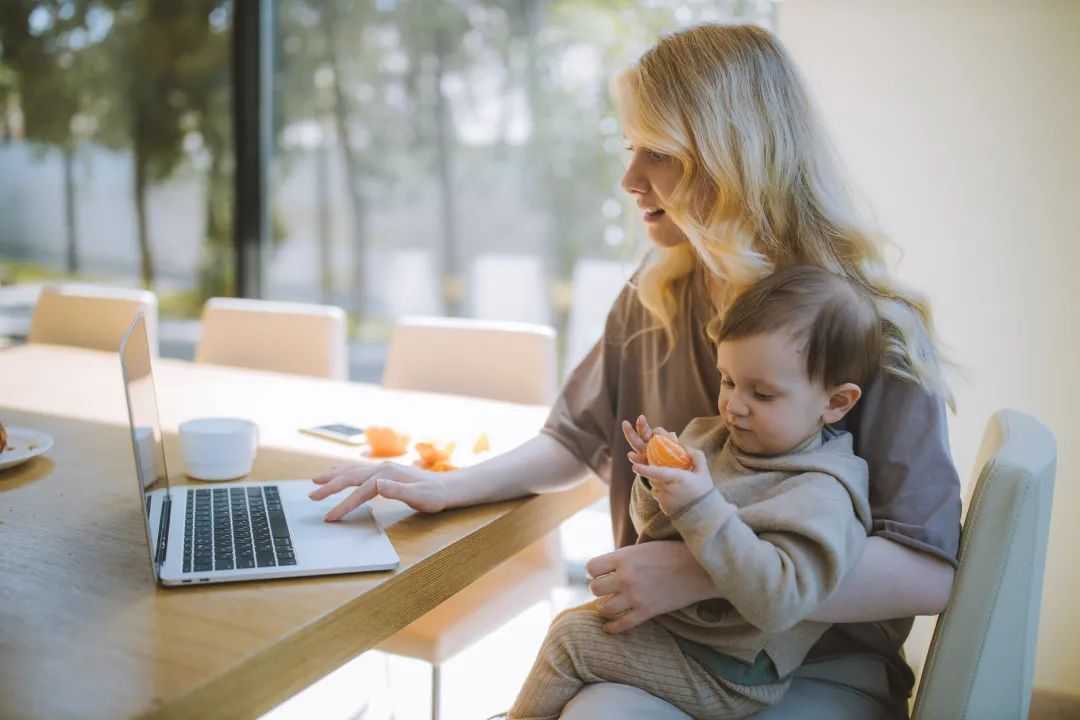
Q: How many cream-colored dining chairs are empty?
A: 3